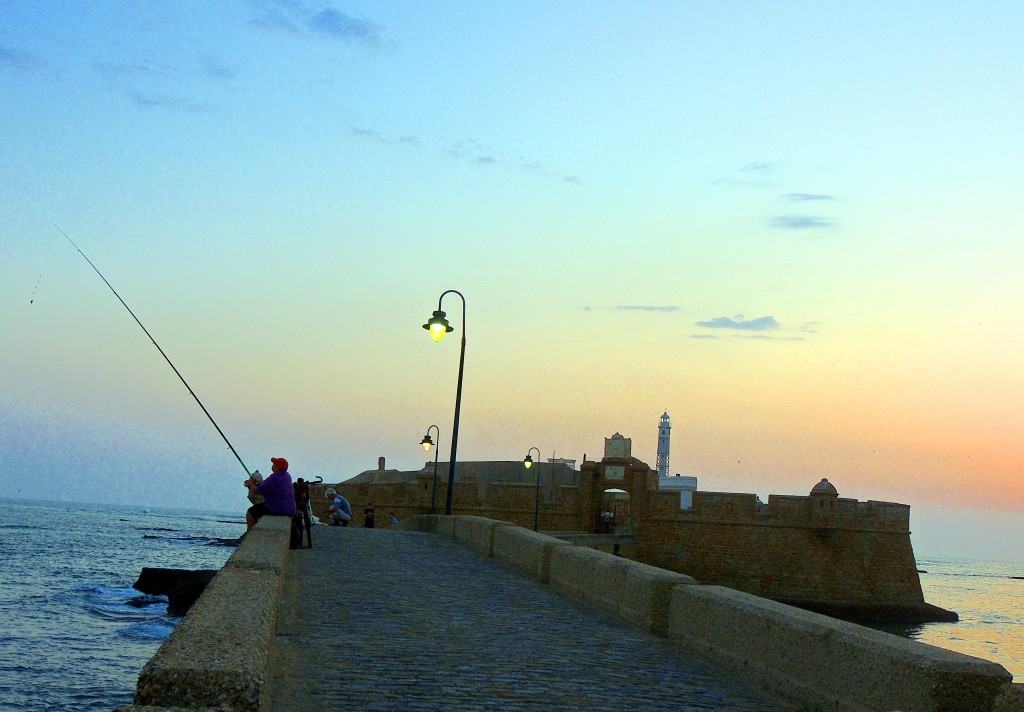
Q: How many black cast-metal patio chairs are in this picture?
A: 0